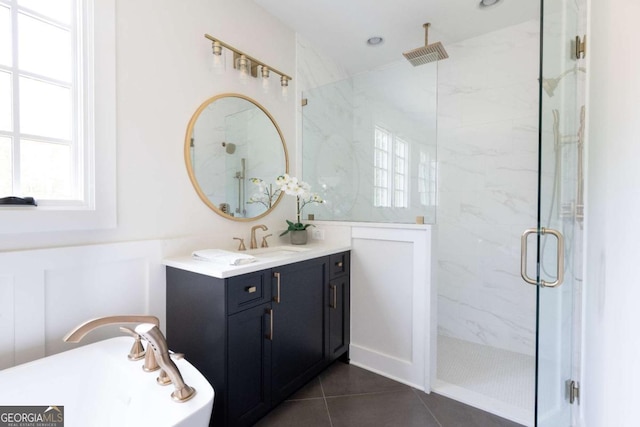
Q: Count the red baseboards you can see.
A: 0